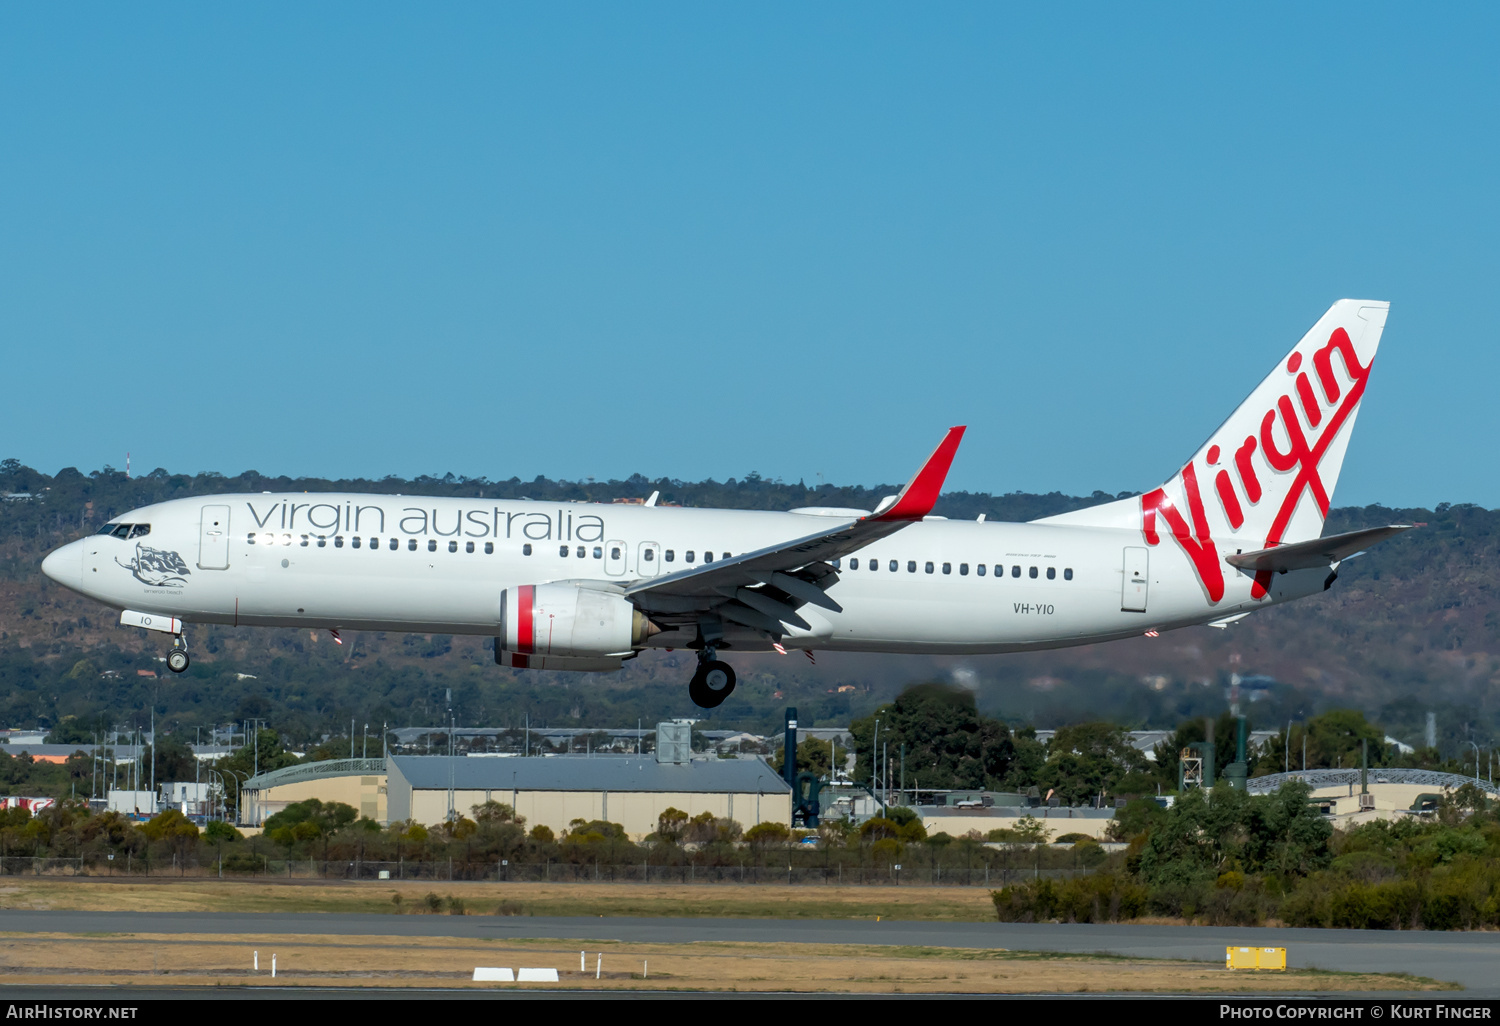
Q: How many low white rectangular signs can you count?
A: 2